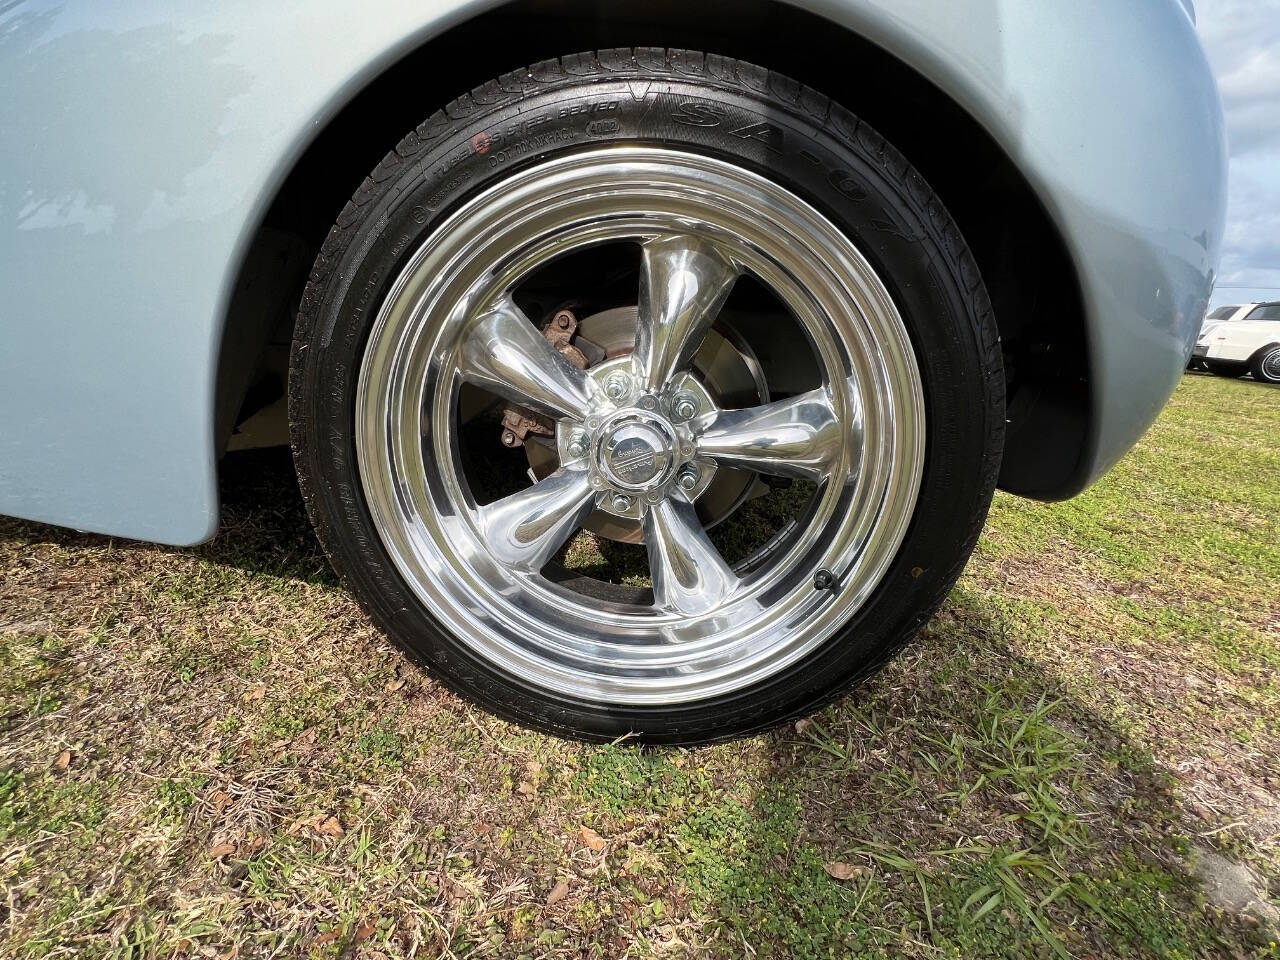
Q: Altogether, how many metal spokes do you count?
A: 5